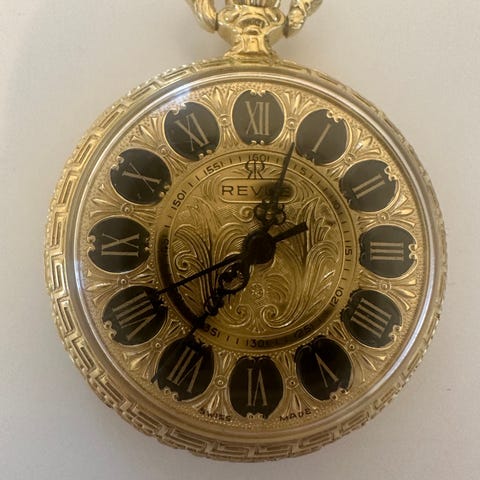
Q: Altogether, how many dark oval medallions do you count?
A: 12